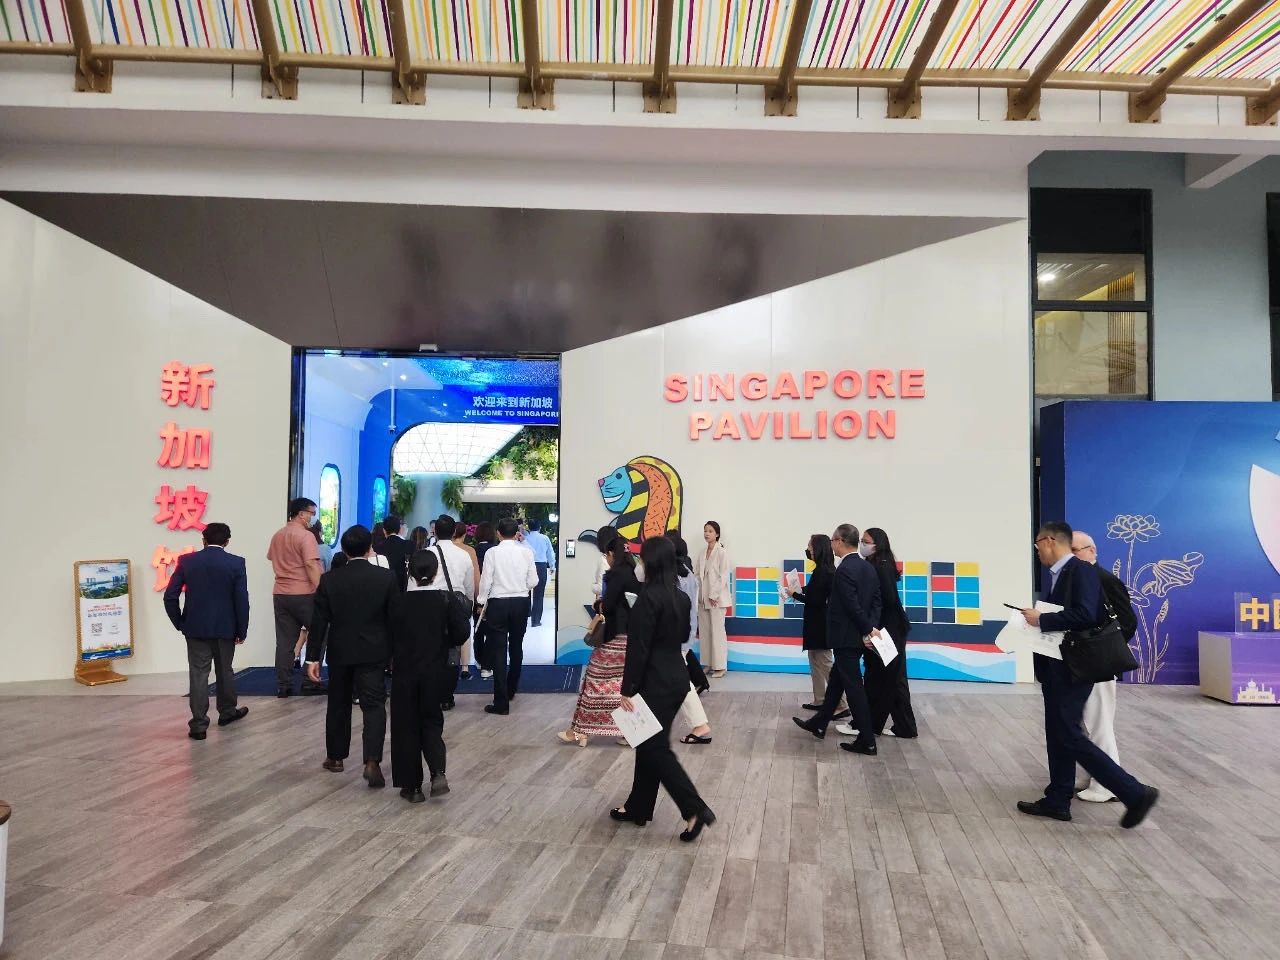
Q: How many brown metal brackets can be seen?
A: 10